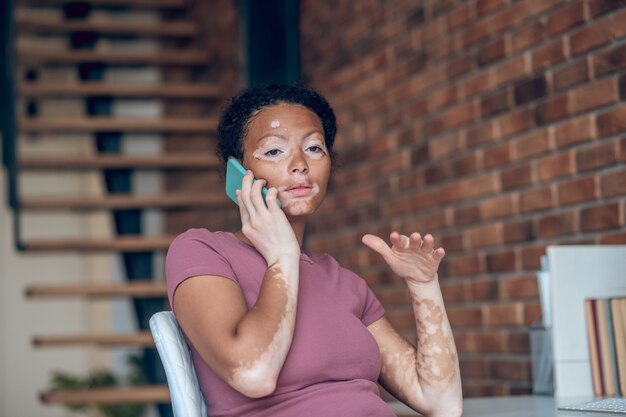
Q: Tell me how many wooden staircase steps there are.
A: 11